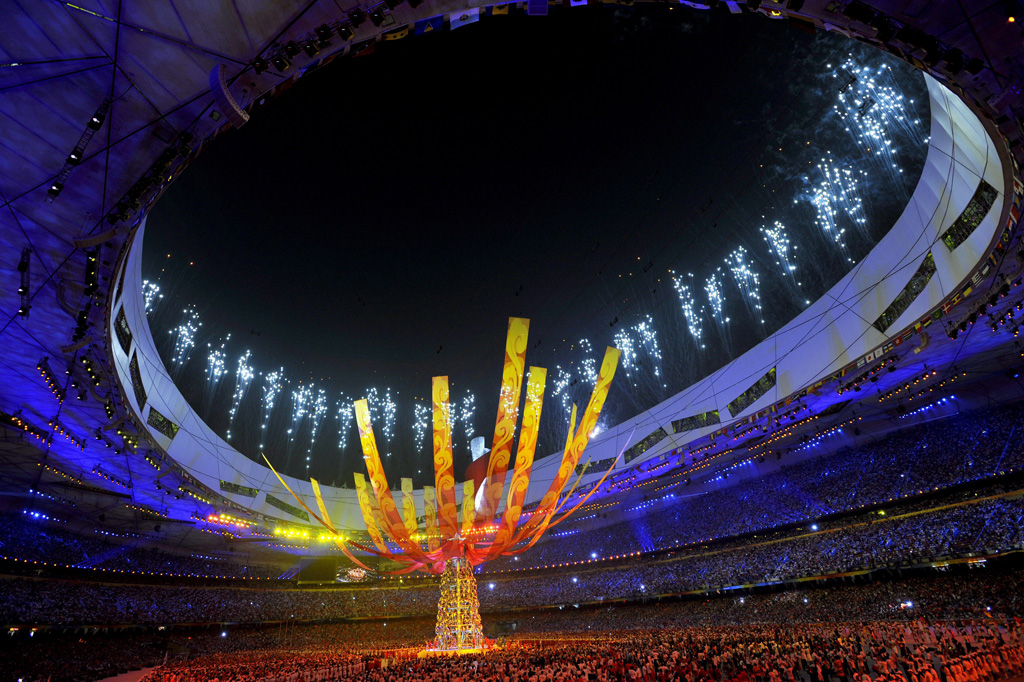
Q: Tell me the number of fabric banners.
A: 15